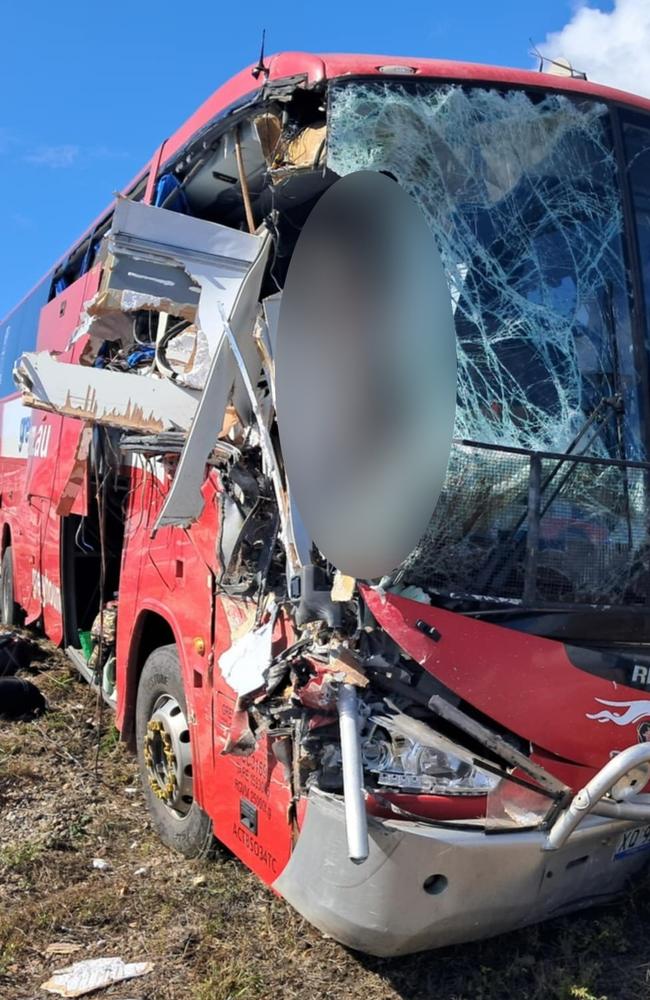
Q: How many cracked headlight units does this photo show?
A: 1